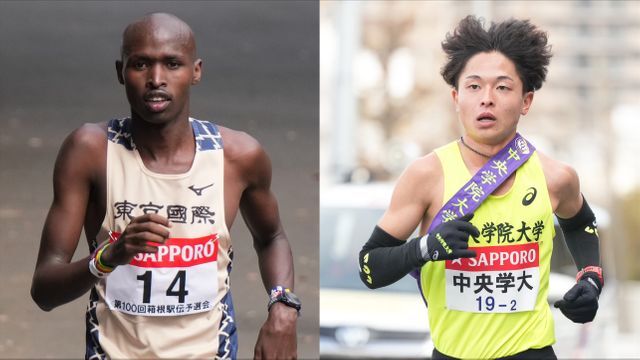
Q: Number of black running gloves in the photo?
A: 2